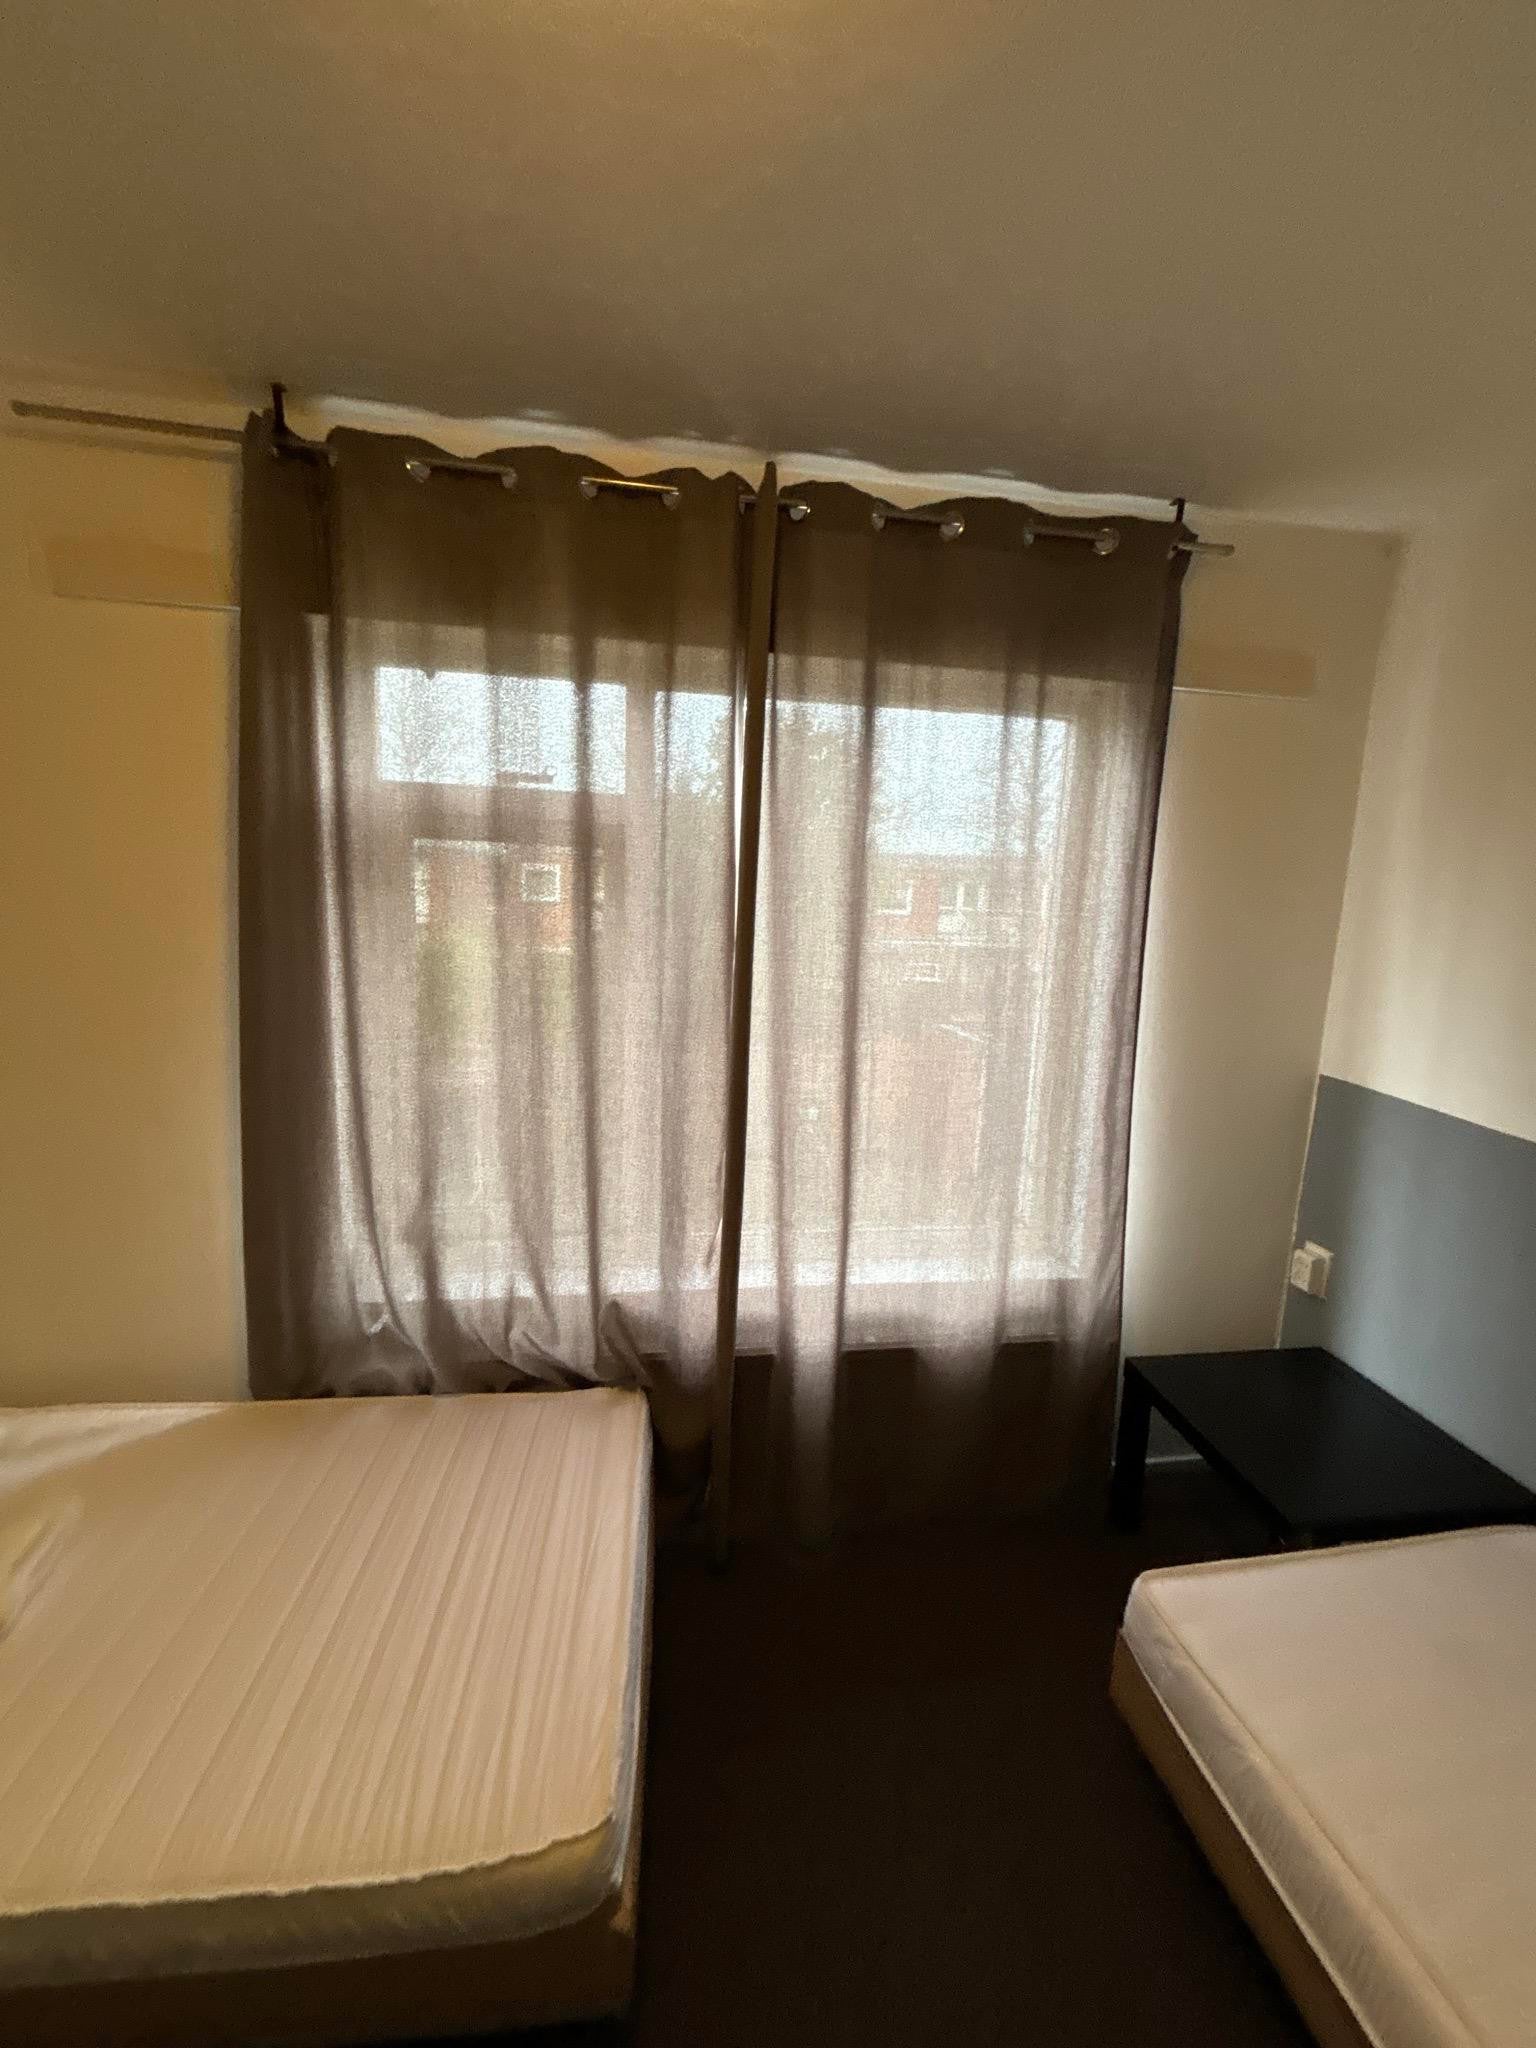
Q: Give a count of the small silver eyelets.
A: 13